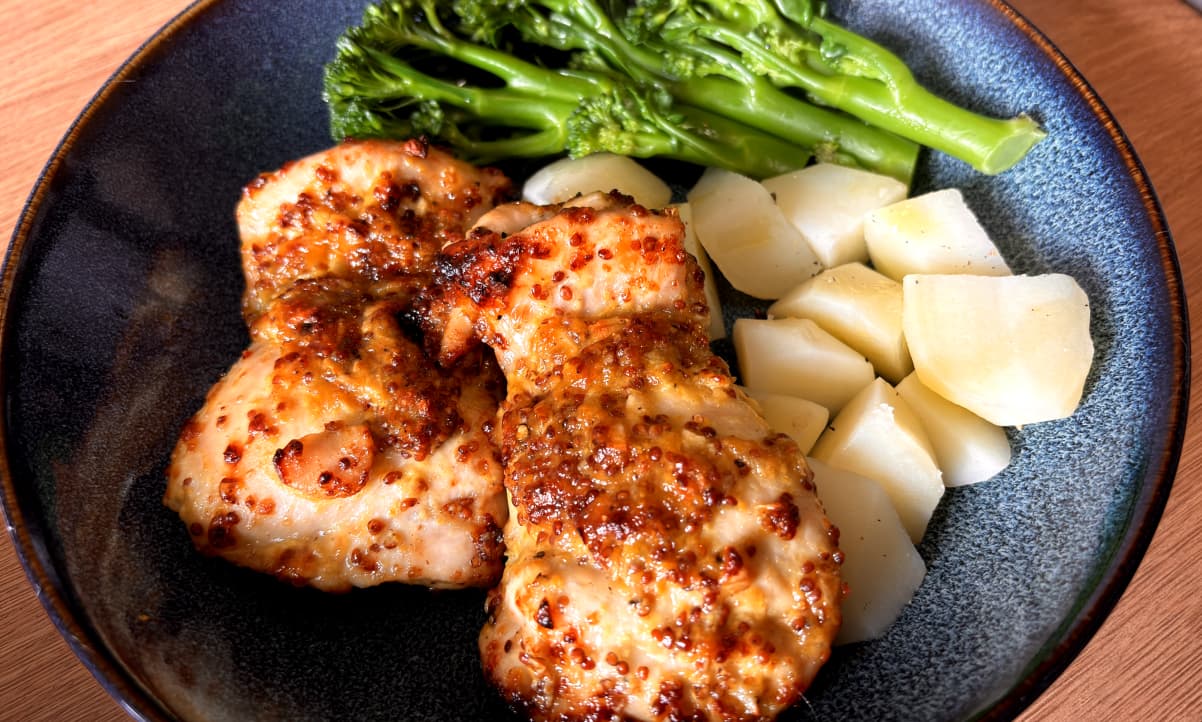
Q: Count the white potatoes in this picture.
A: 12